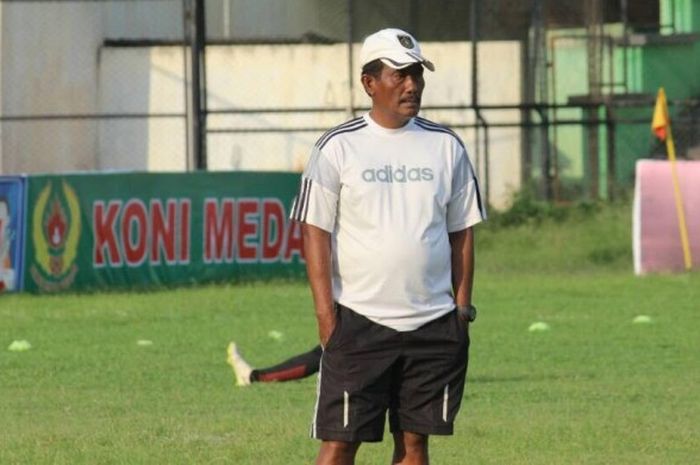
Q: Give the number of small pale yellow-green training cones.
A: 5